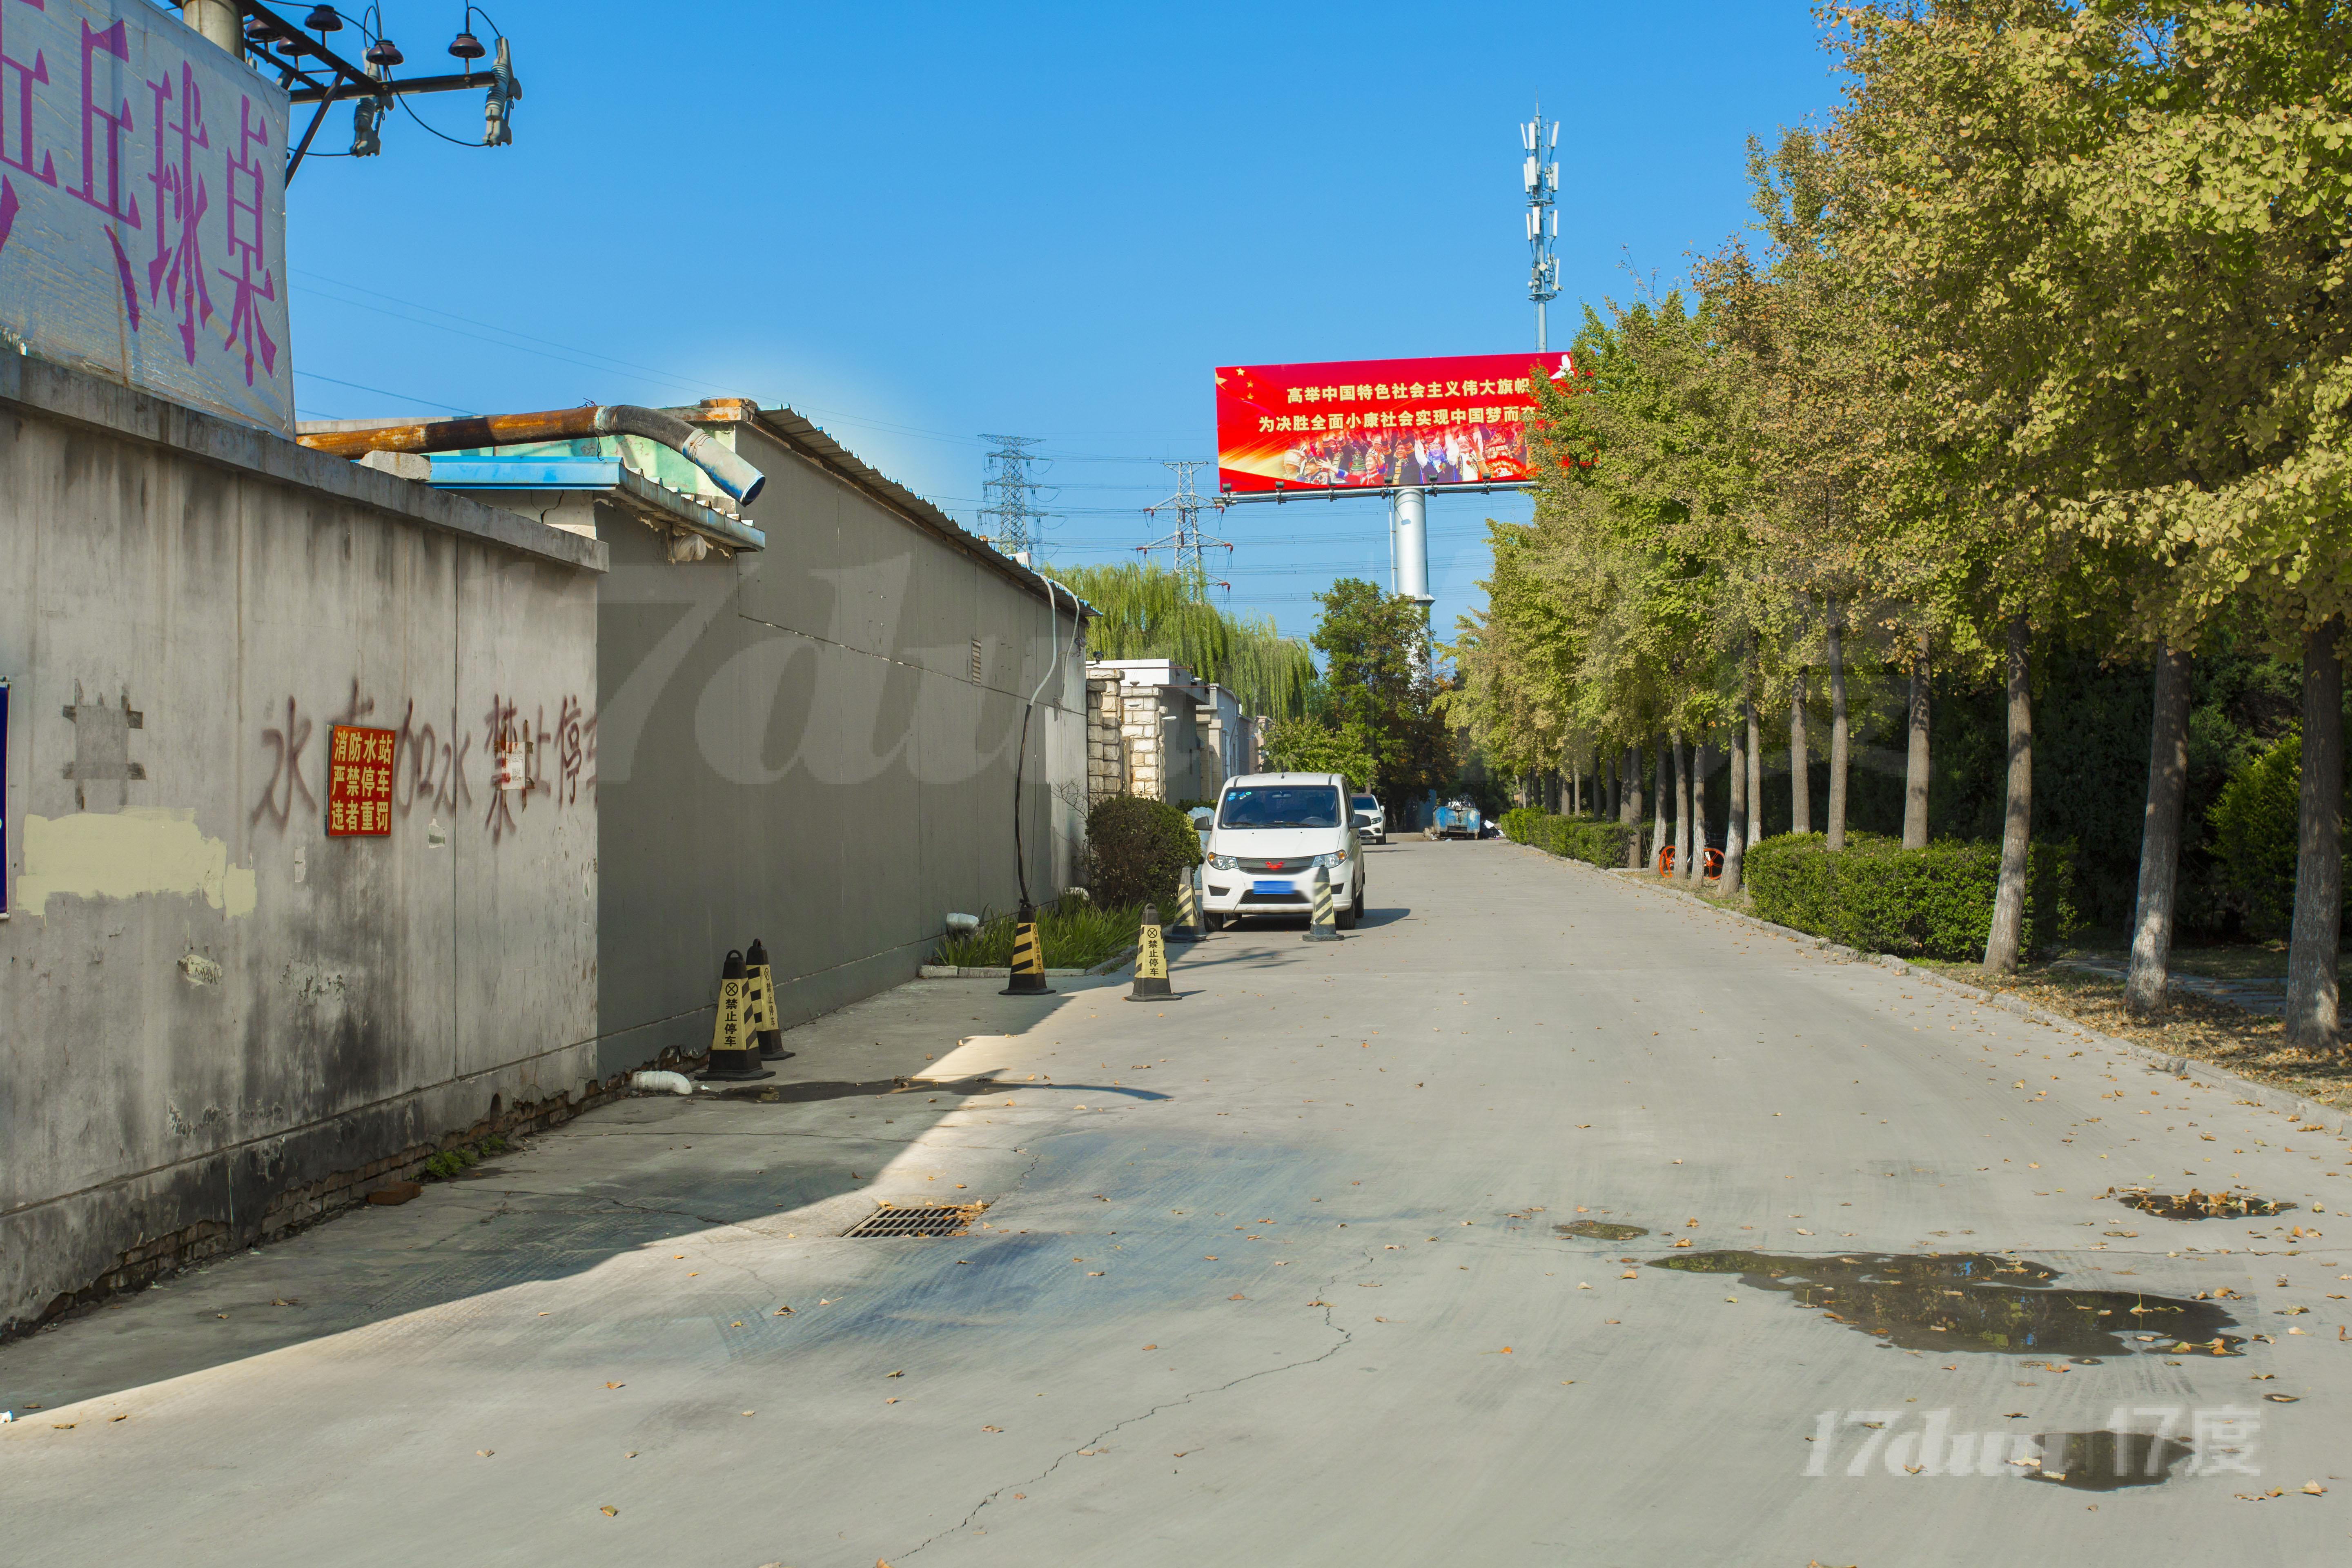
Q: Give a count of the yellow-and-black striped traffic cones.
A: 6